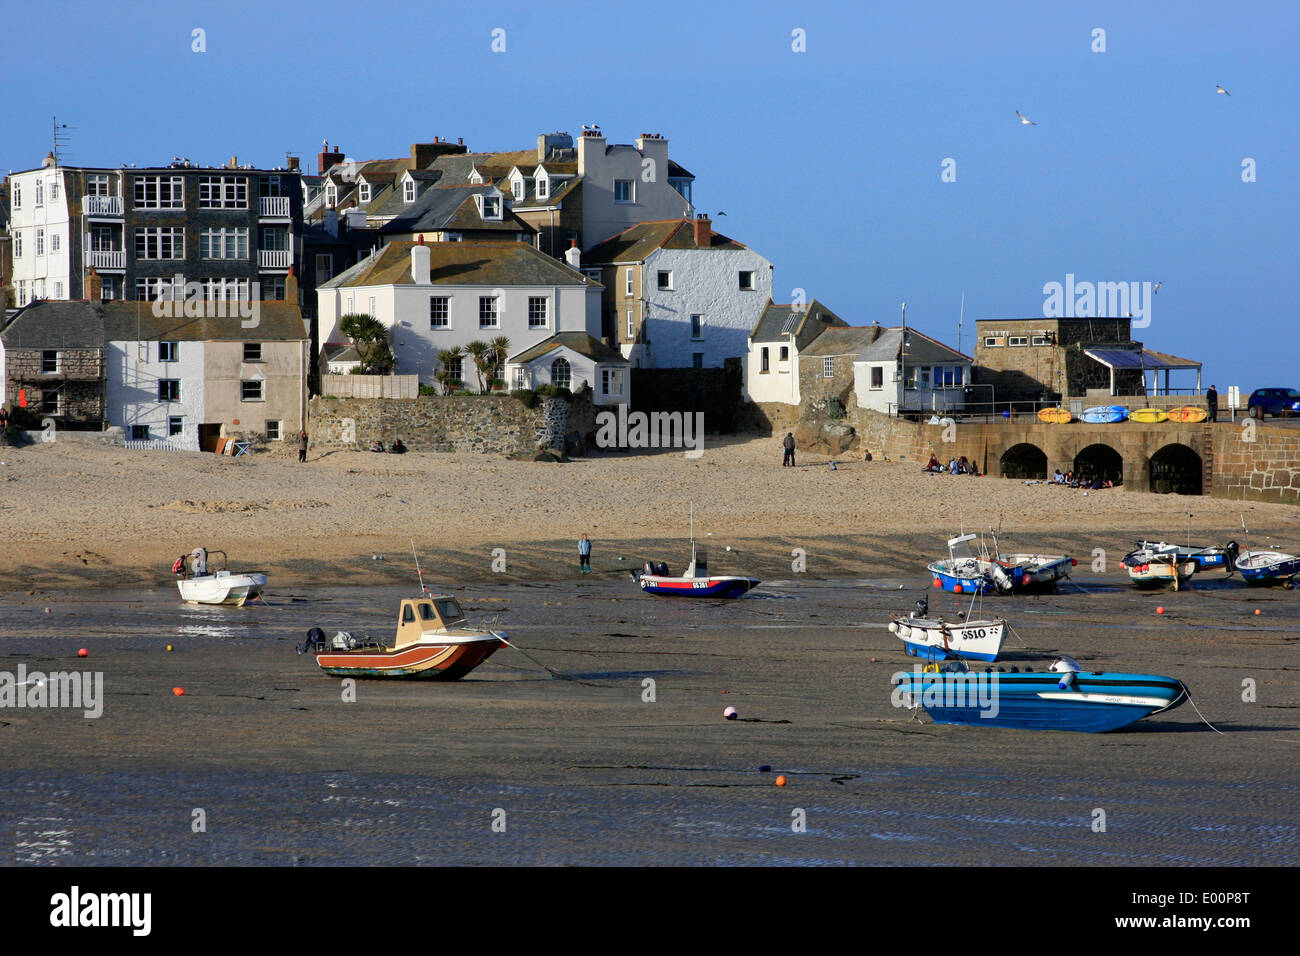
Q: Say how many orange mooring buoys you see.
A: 5